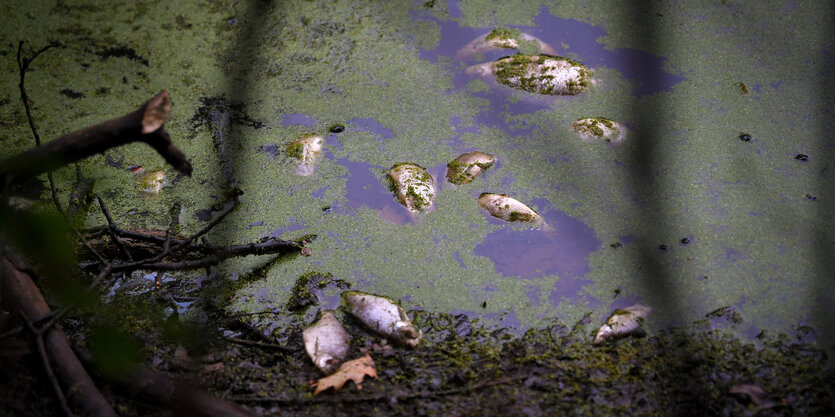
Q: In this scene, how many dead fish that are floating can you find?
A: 11